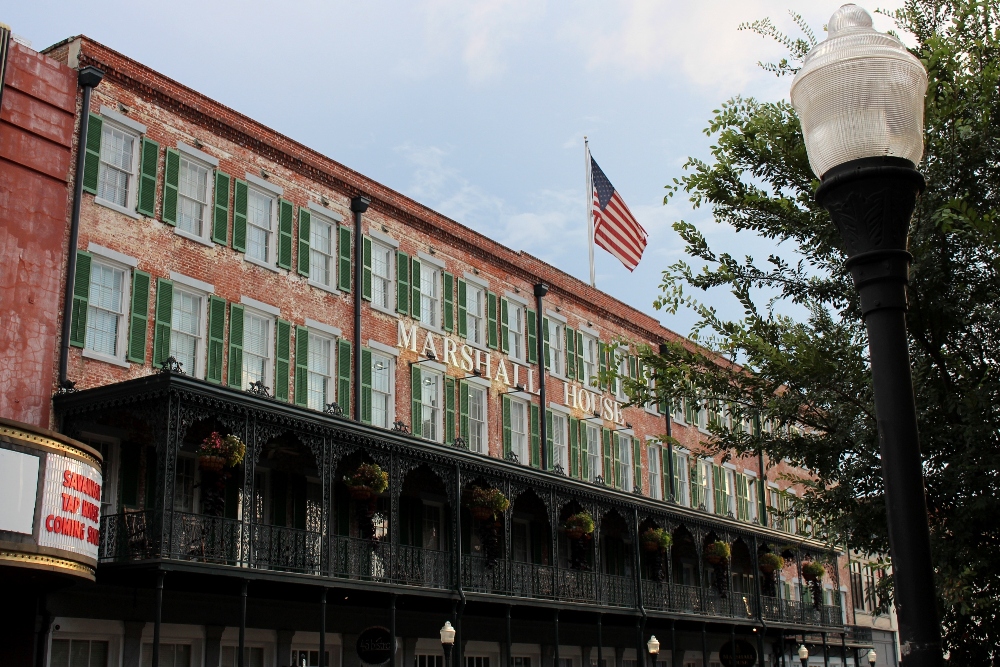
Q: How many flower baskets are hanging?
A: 8